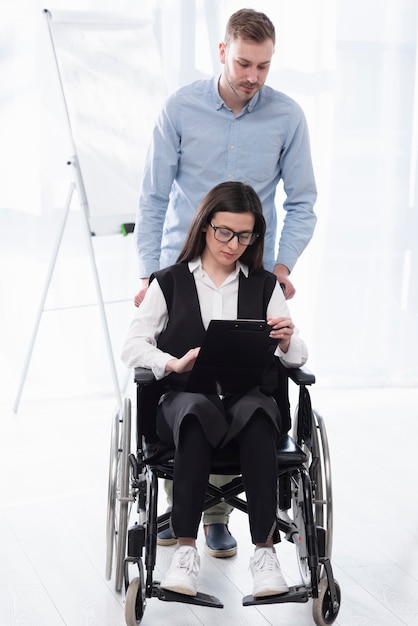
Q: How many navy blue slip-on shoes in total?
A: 2